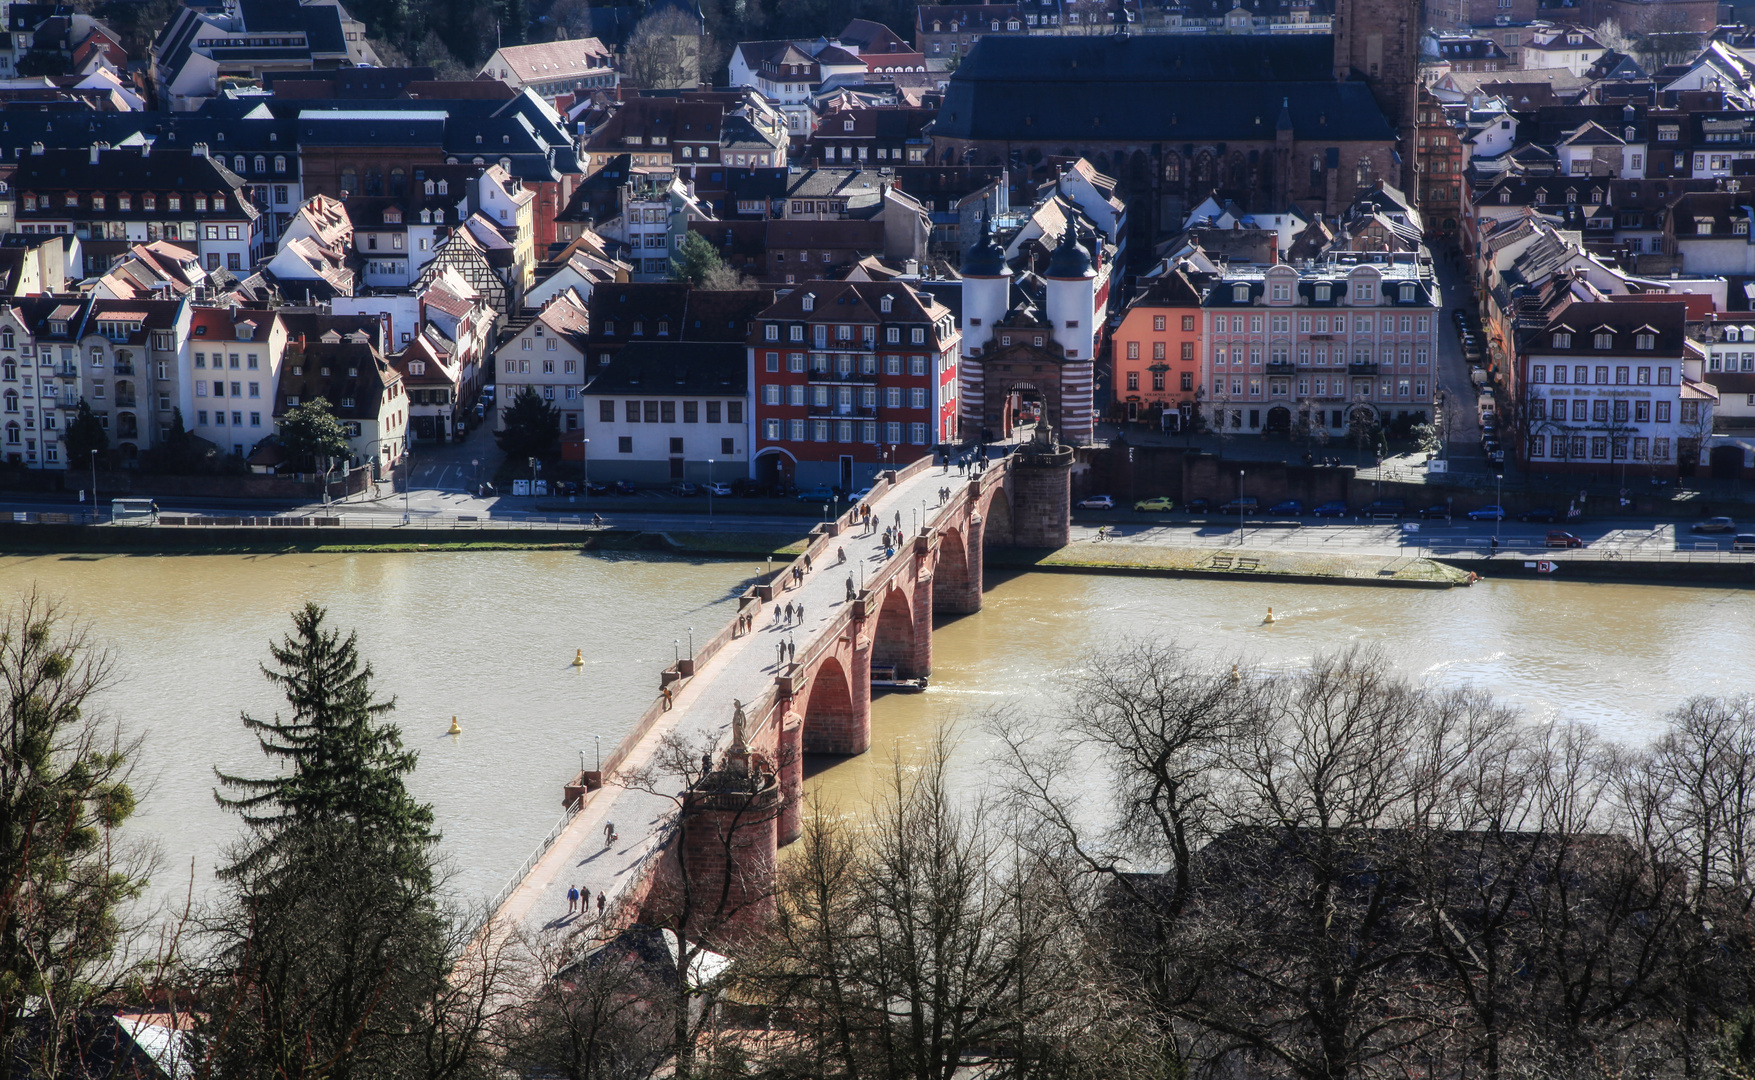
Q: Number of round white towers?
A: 2